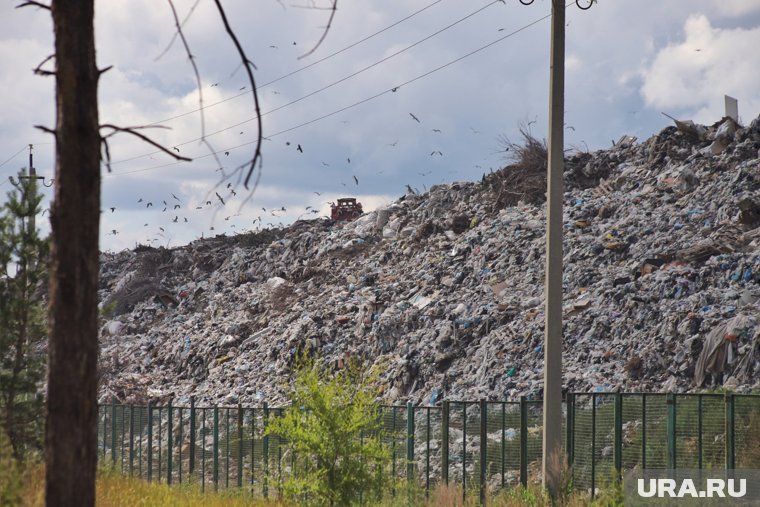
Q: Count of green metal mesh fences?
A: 1